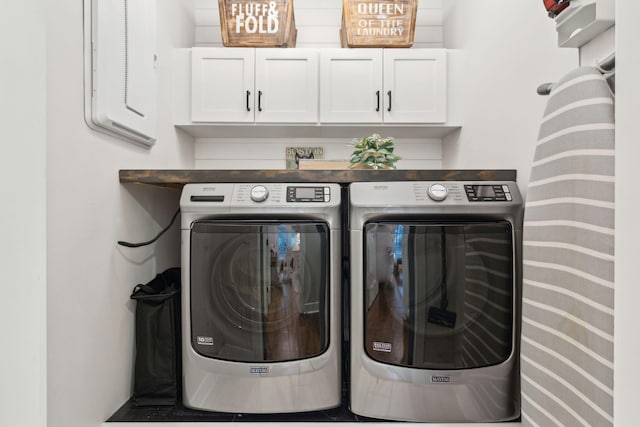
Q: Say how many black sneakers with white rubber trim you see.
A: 0